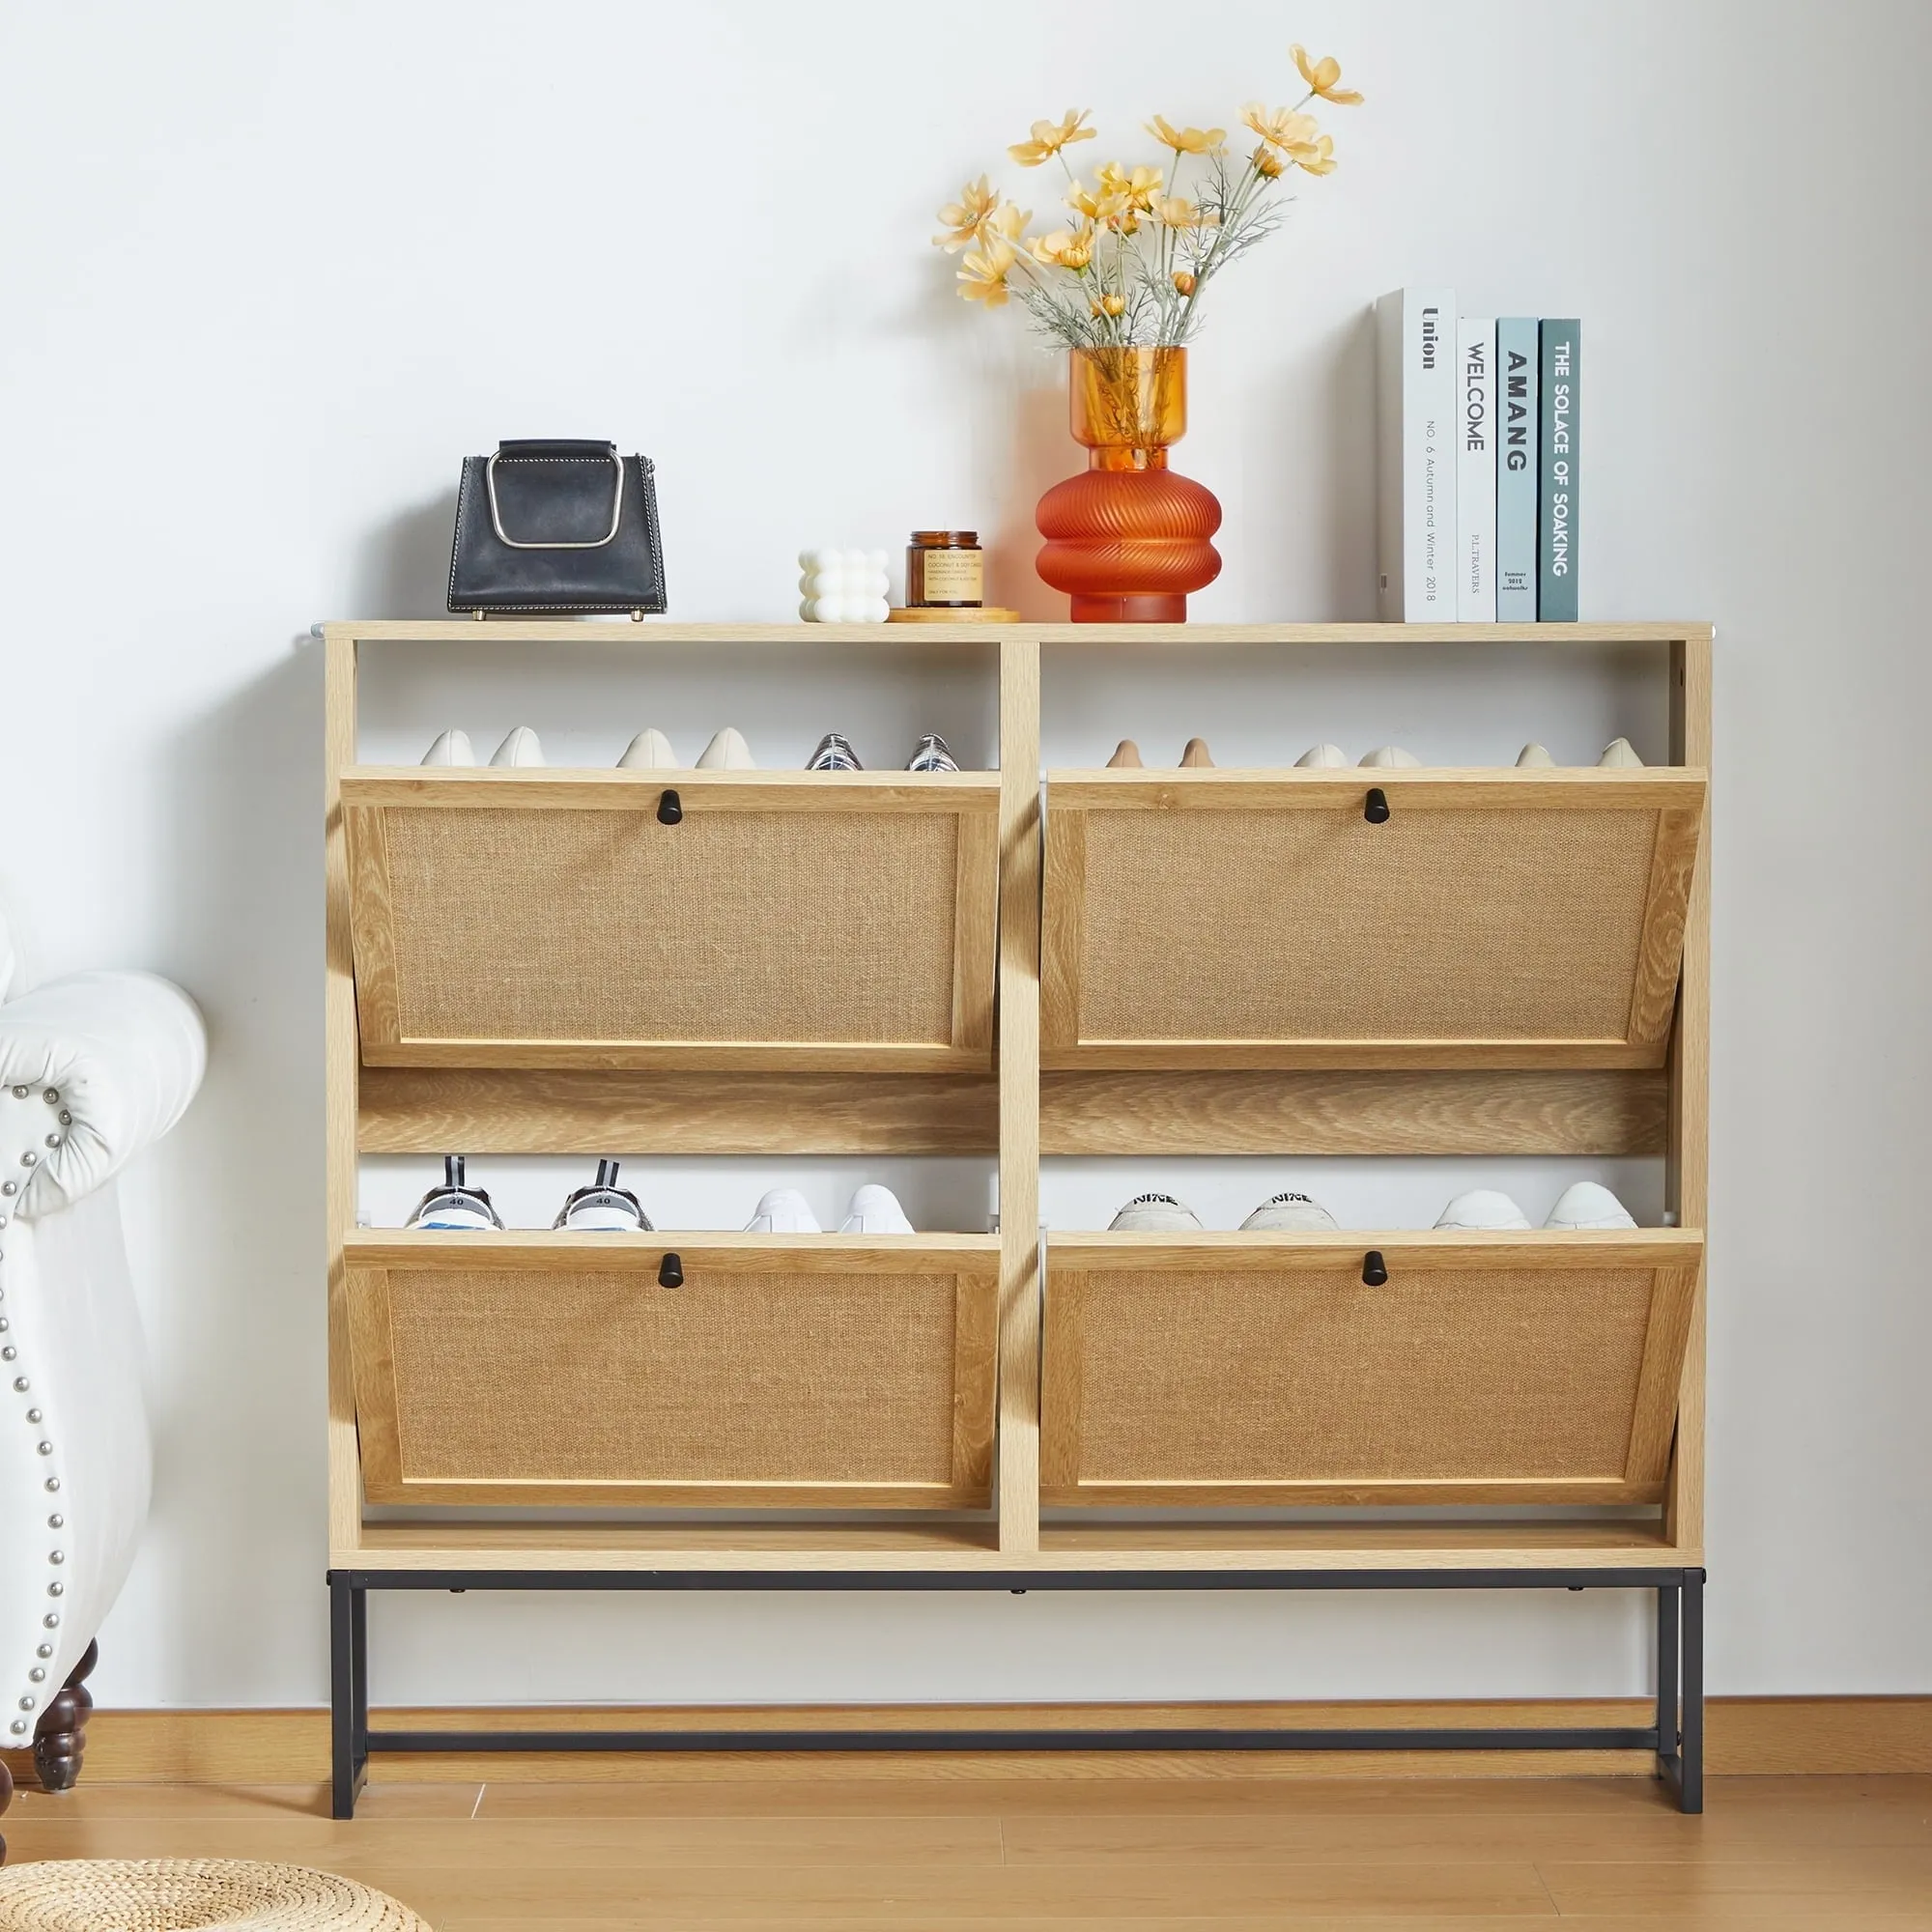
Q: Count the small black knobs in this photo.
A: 4